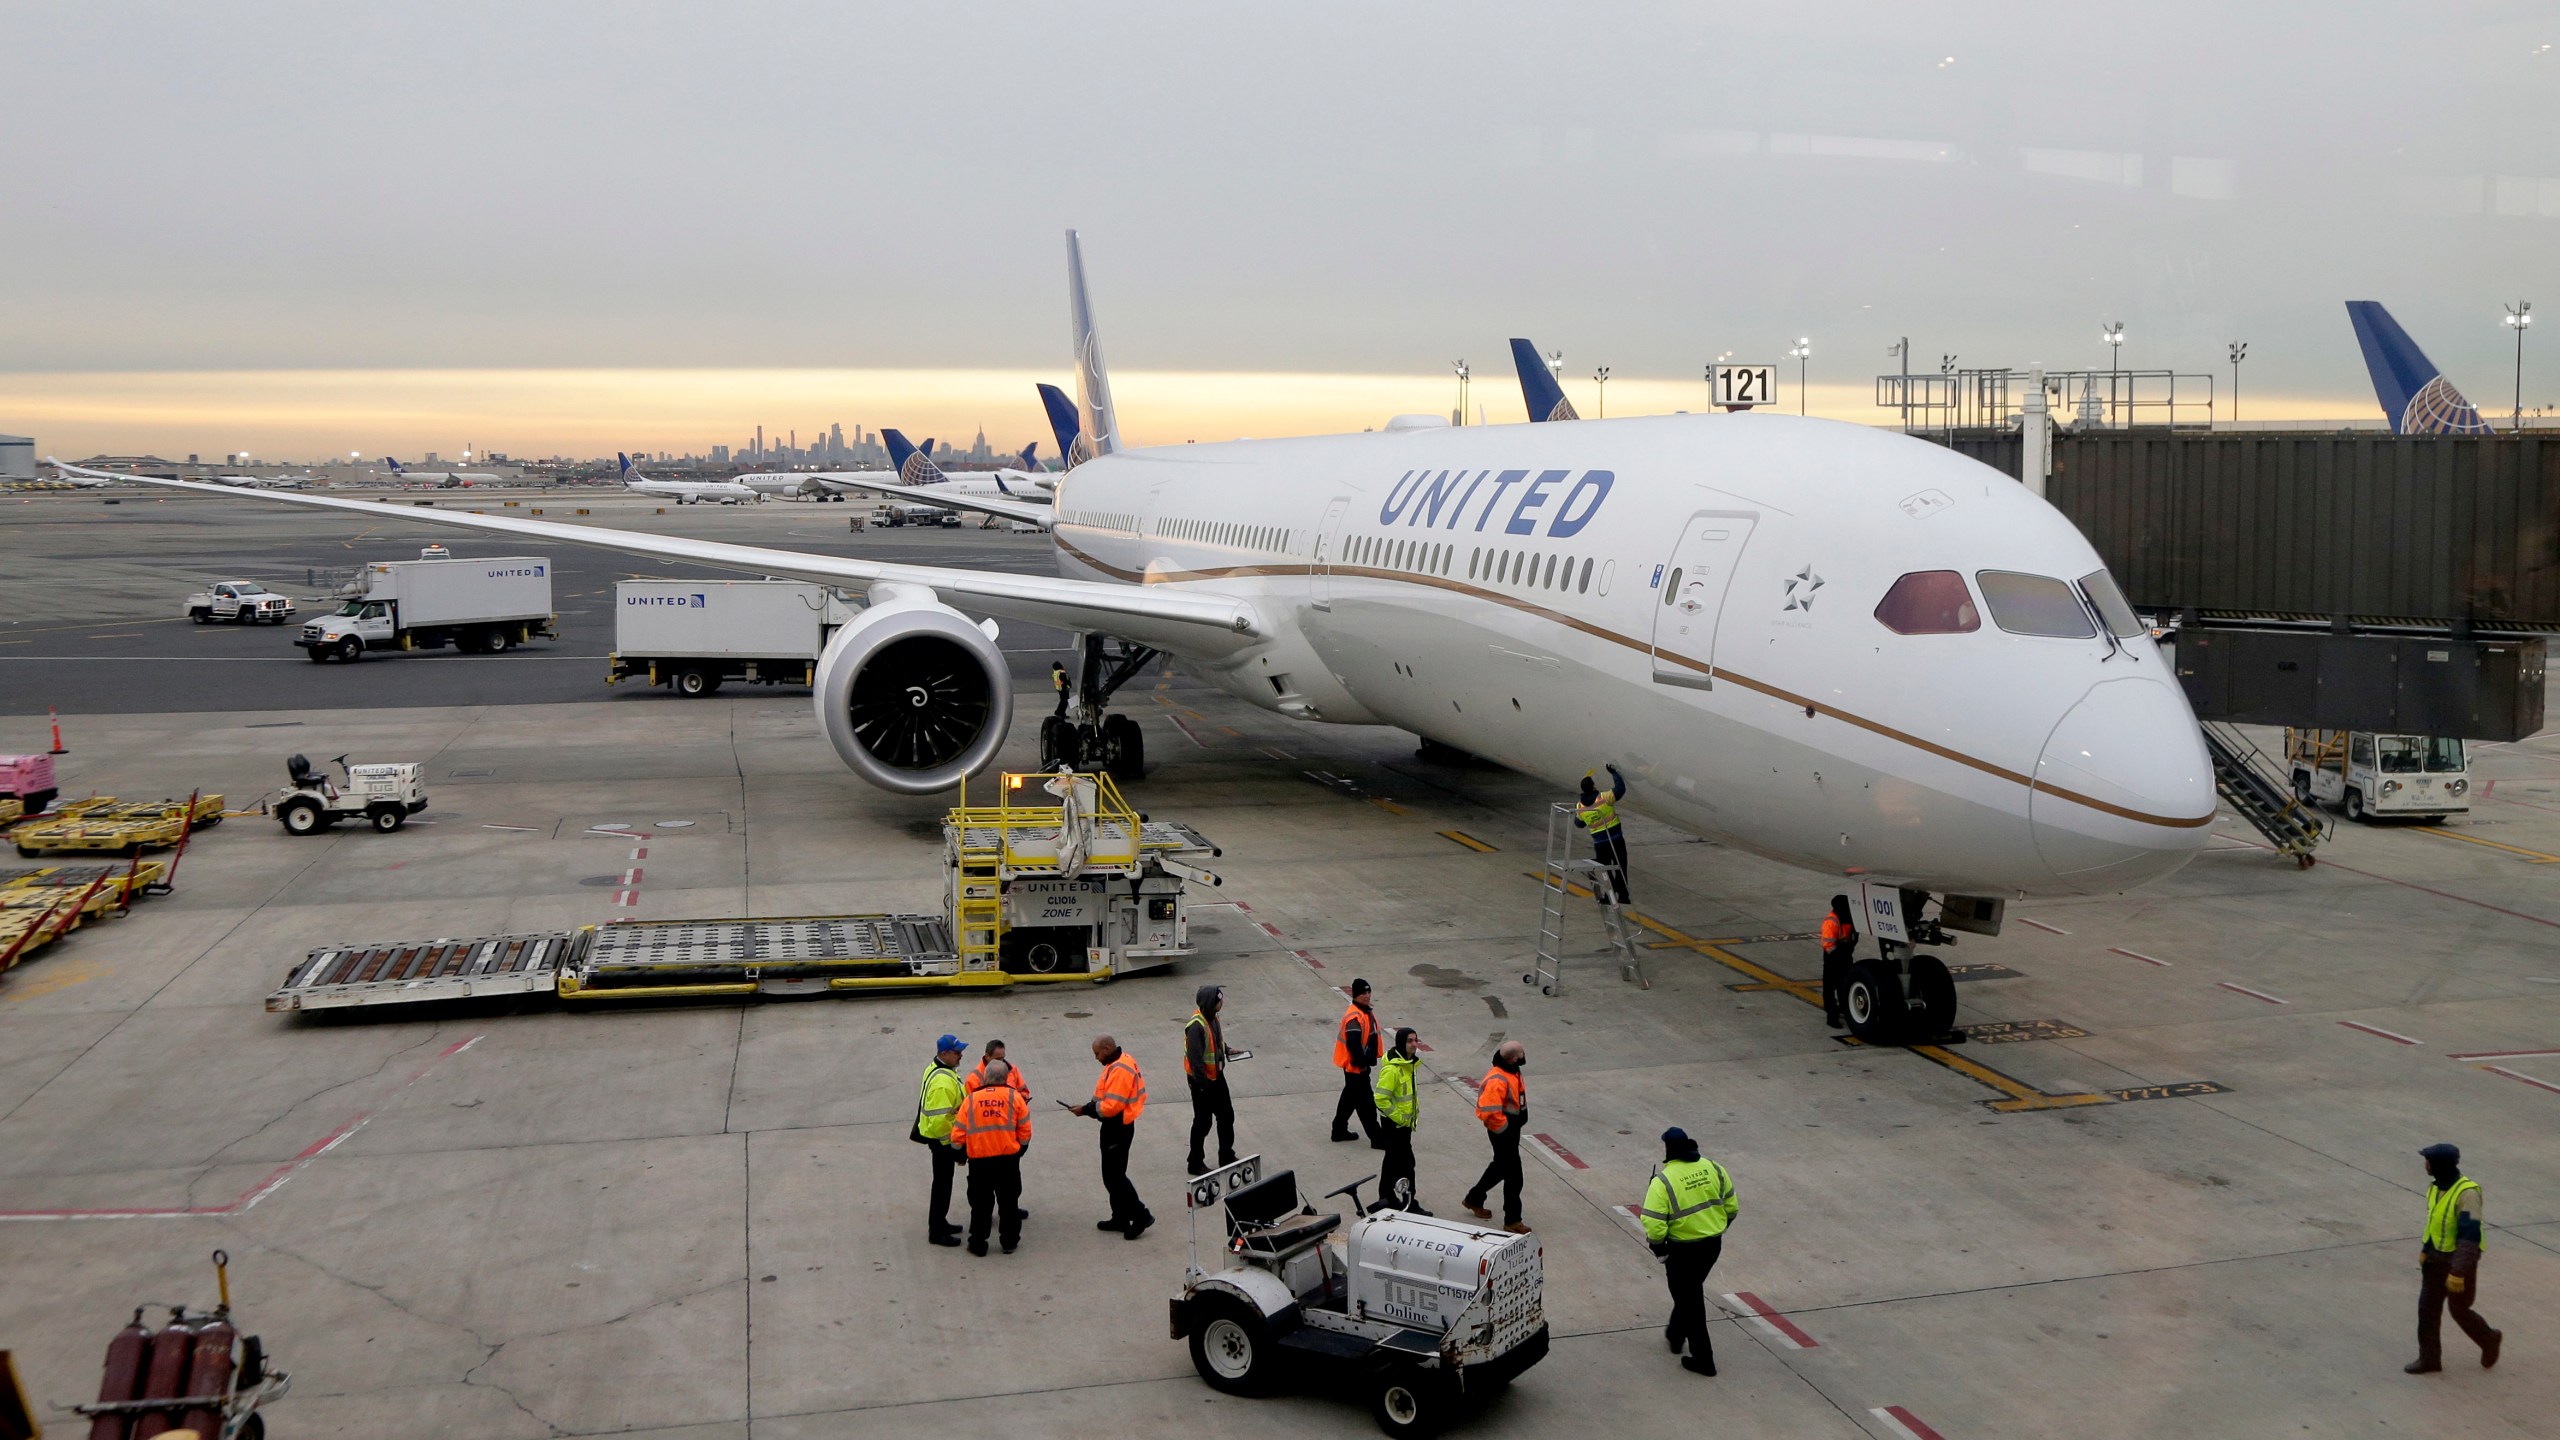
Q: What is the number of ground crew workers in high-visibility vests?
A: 13